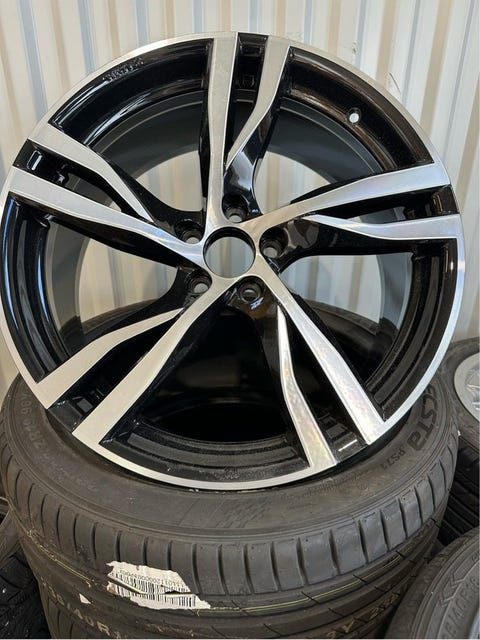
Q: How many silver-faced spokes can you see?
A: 10